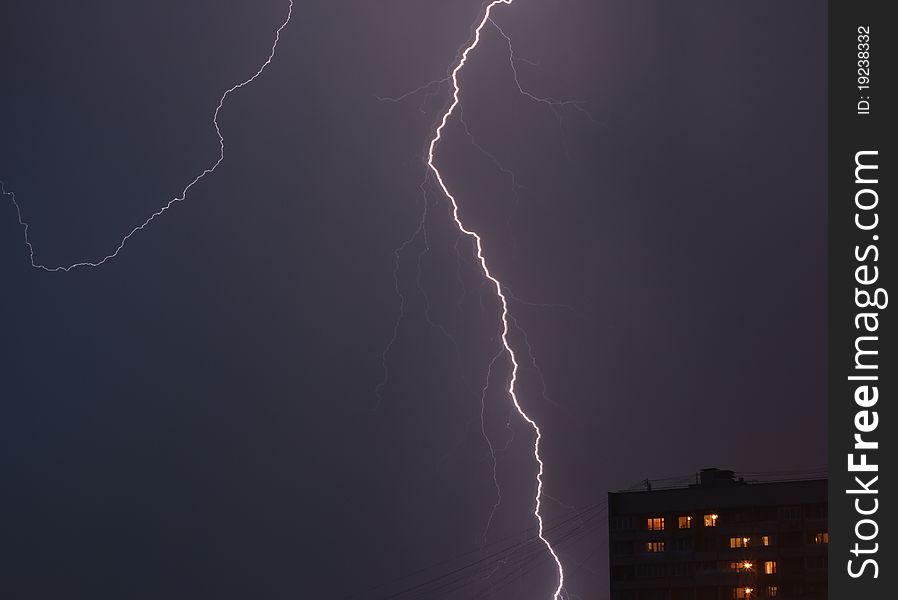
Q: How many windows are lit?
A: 11